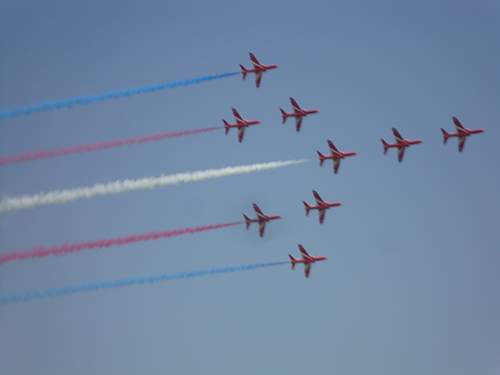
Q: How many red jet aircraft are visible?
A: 9